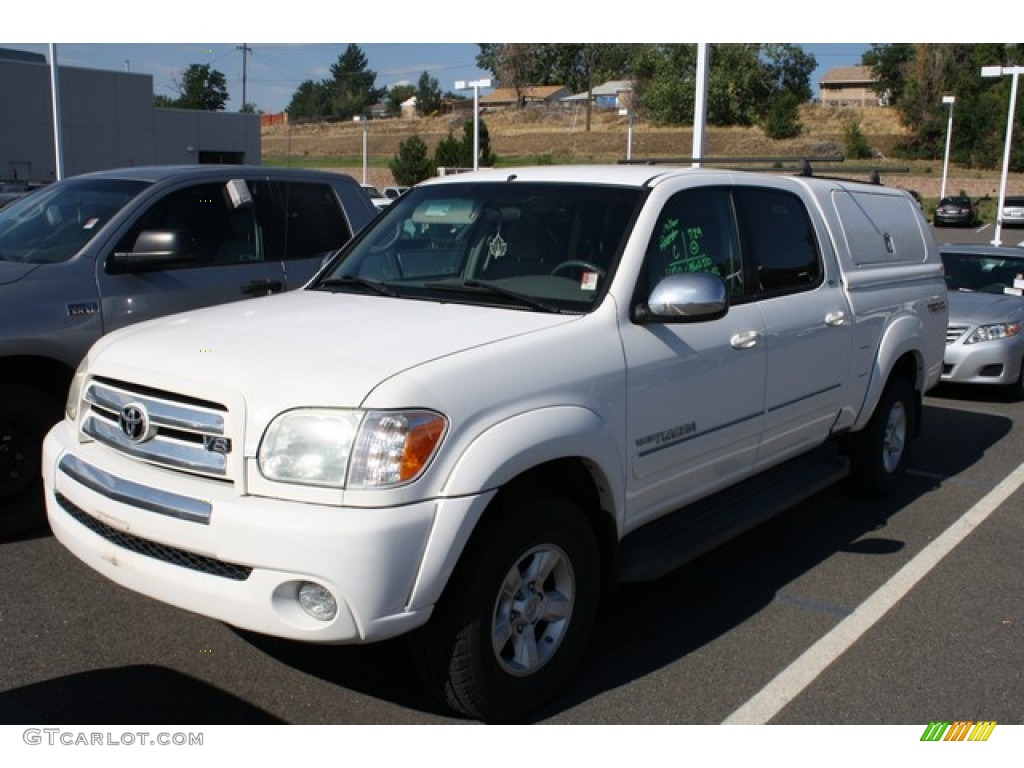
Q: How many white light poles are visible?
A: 7